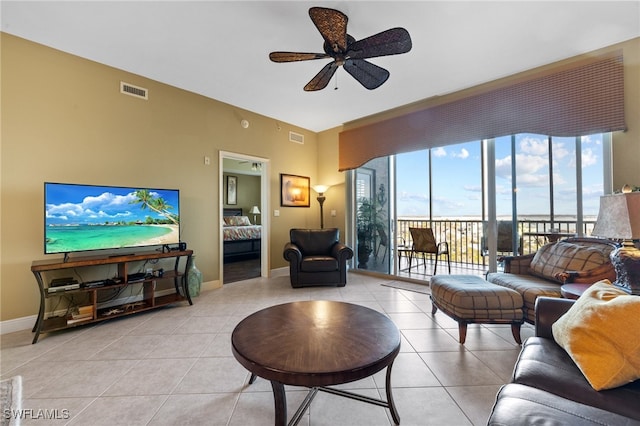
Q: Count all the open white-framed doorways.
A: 1